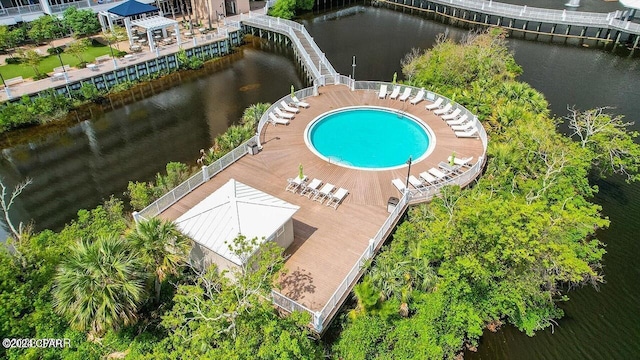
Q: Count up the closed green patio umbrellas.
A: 5